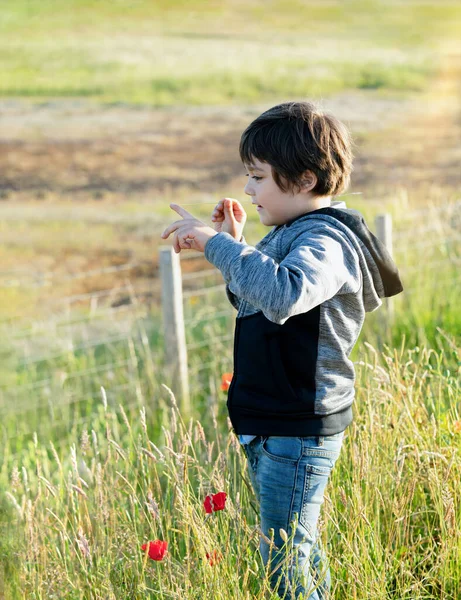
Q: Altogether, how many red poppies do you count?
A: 4